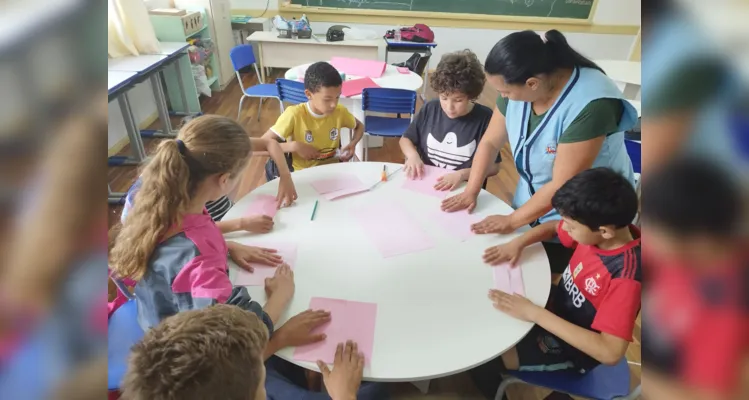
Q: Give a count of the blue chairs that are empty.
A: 3